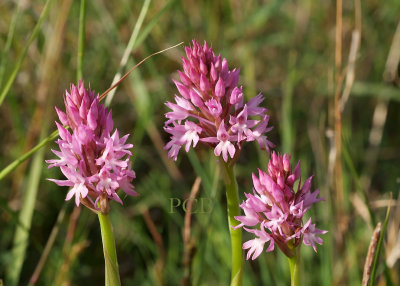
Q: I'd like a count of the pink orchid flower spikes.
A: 3